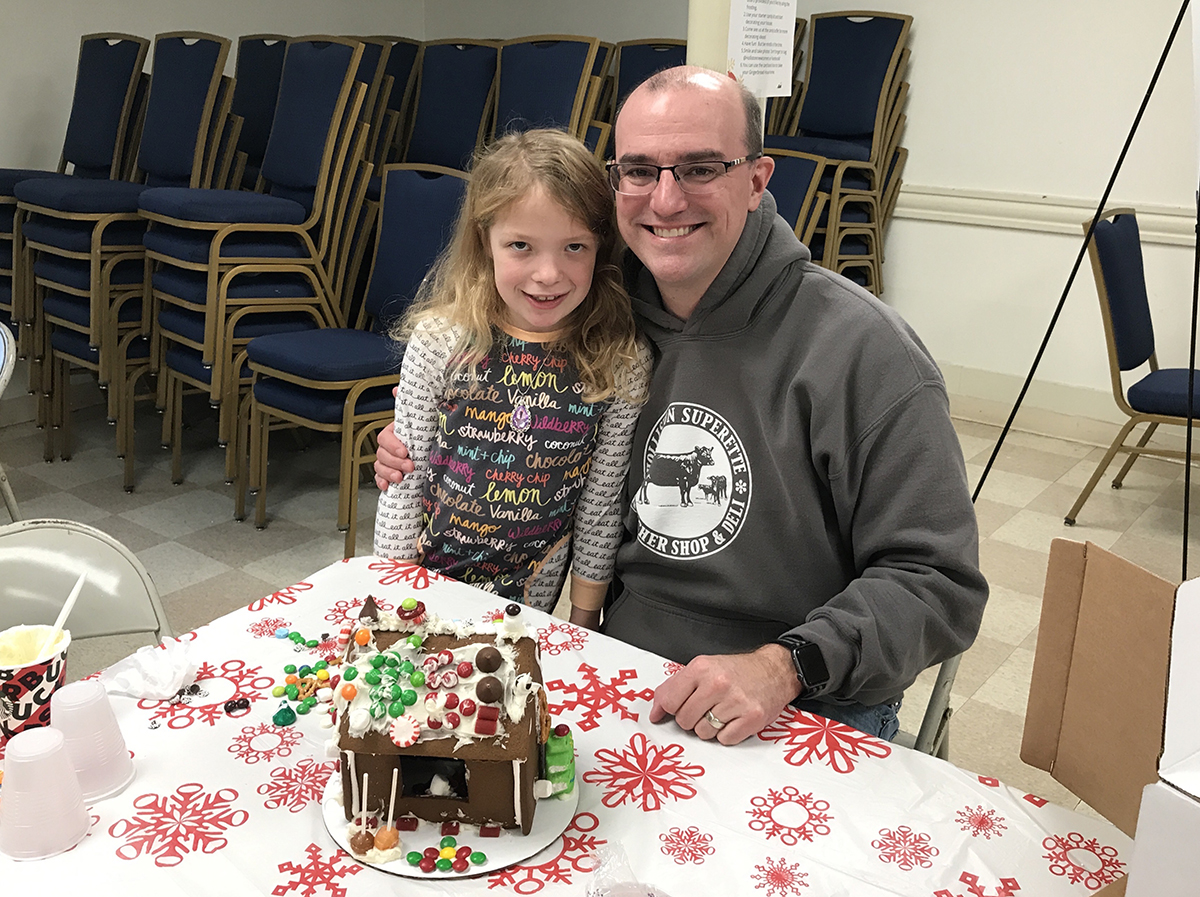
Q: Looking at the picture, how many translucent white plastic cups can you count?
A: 2